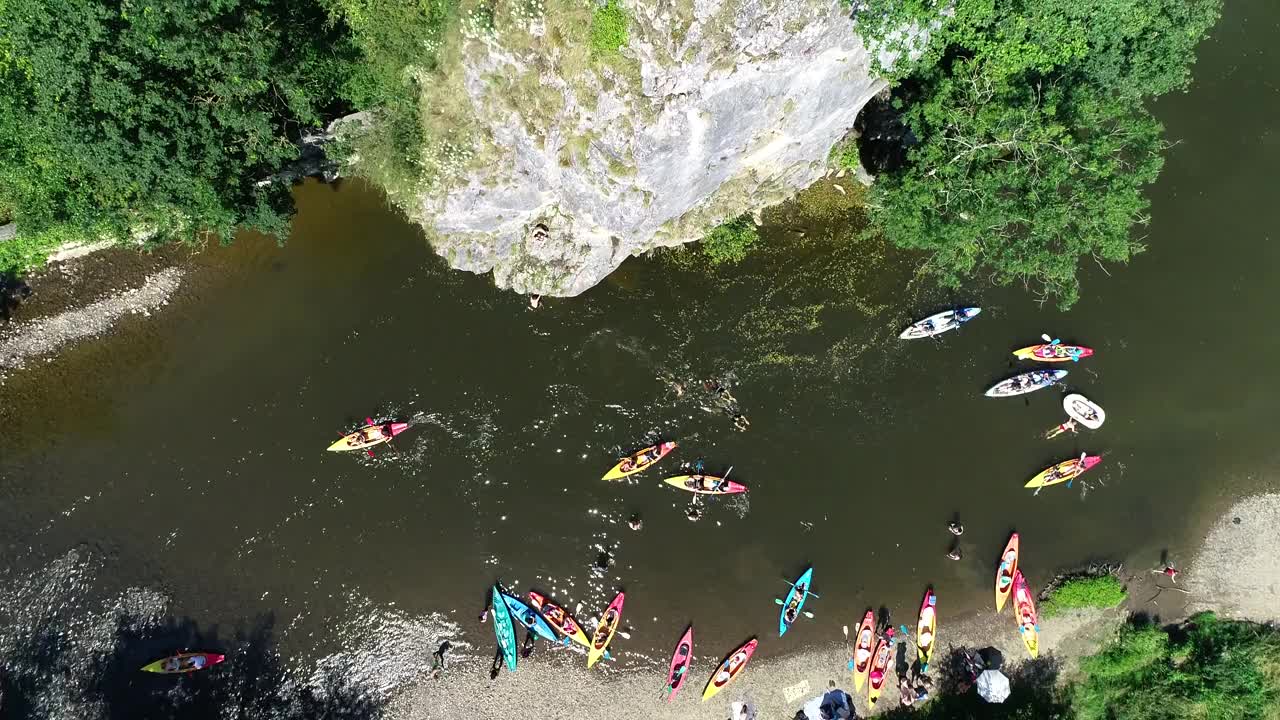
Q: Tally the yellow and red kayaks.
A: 14